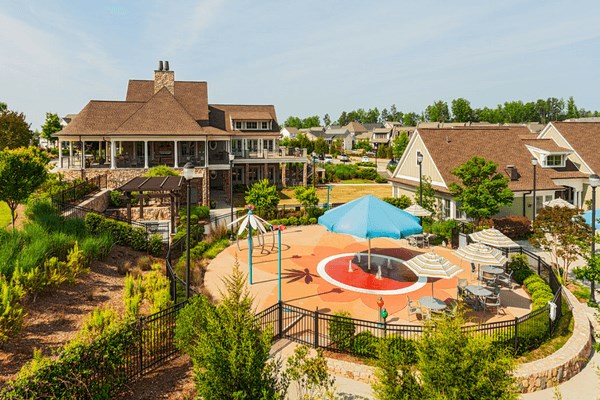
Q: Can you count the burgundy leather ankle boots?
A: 0